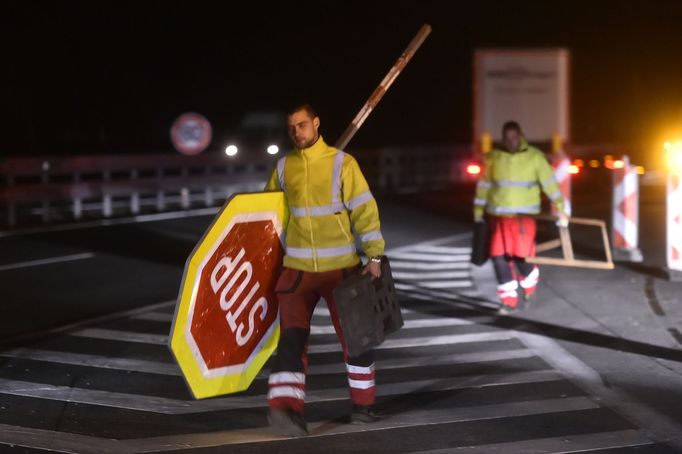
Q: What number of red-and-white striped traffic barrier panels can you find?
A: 3